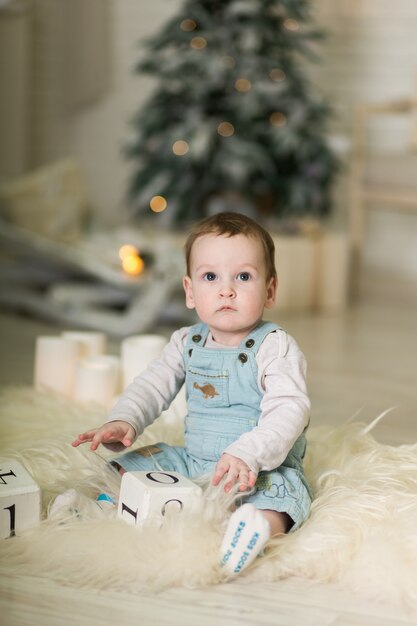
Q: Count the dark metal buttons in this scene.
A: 4